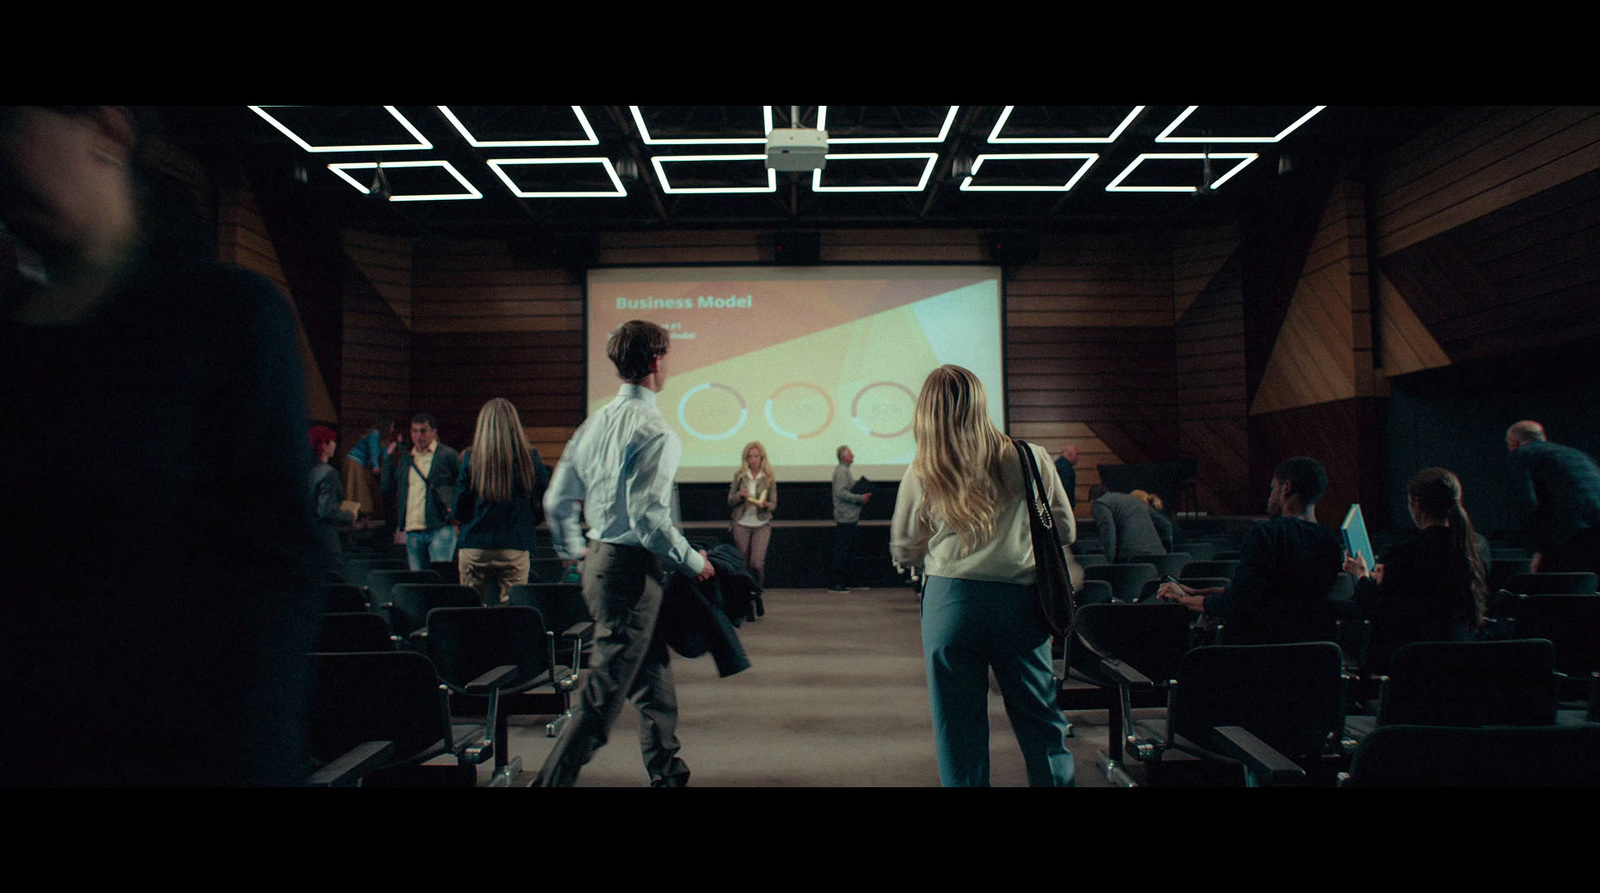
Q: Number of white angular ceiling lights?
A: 12